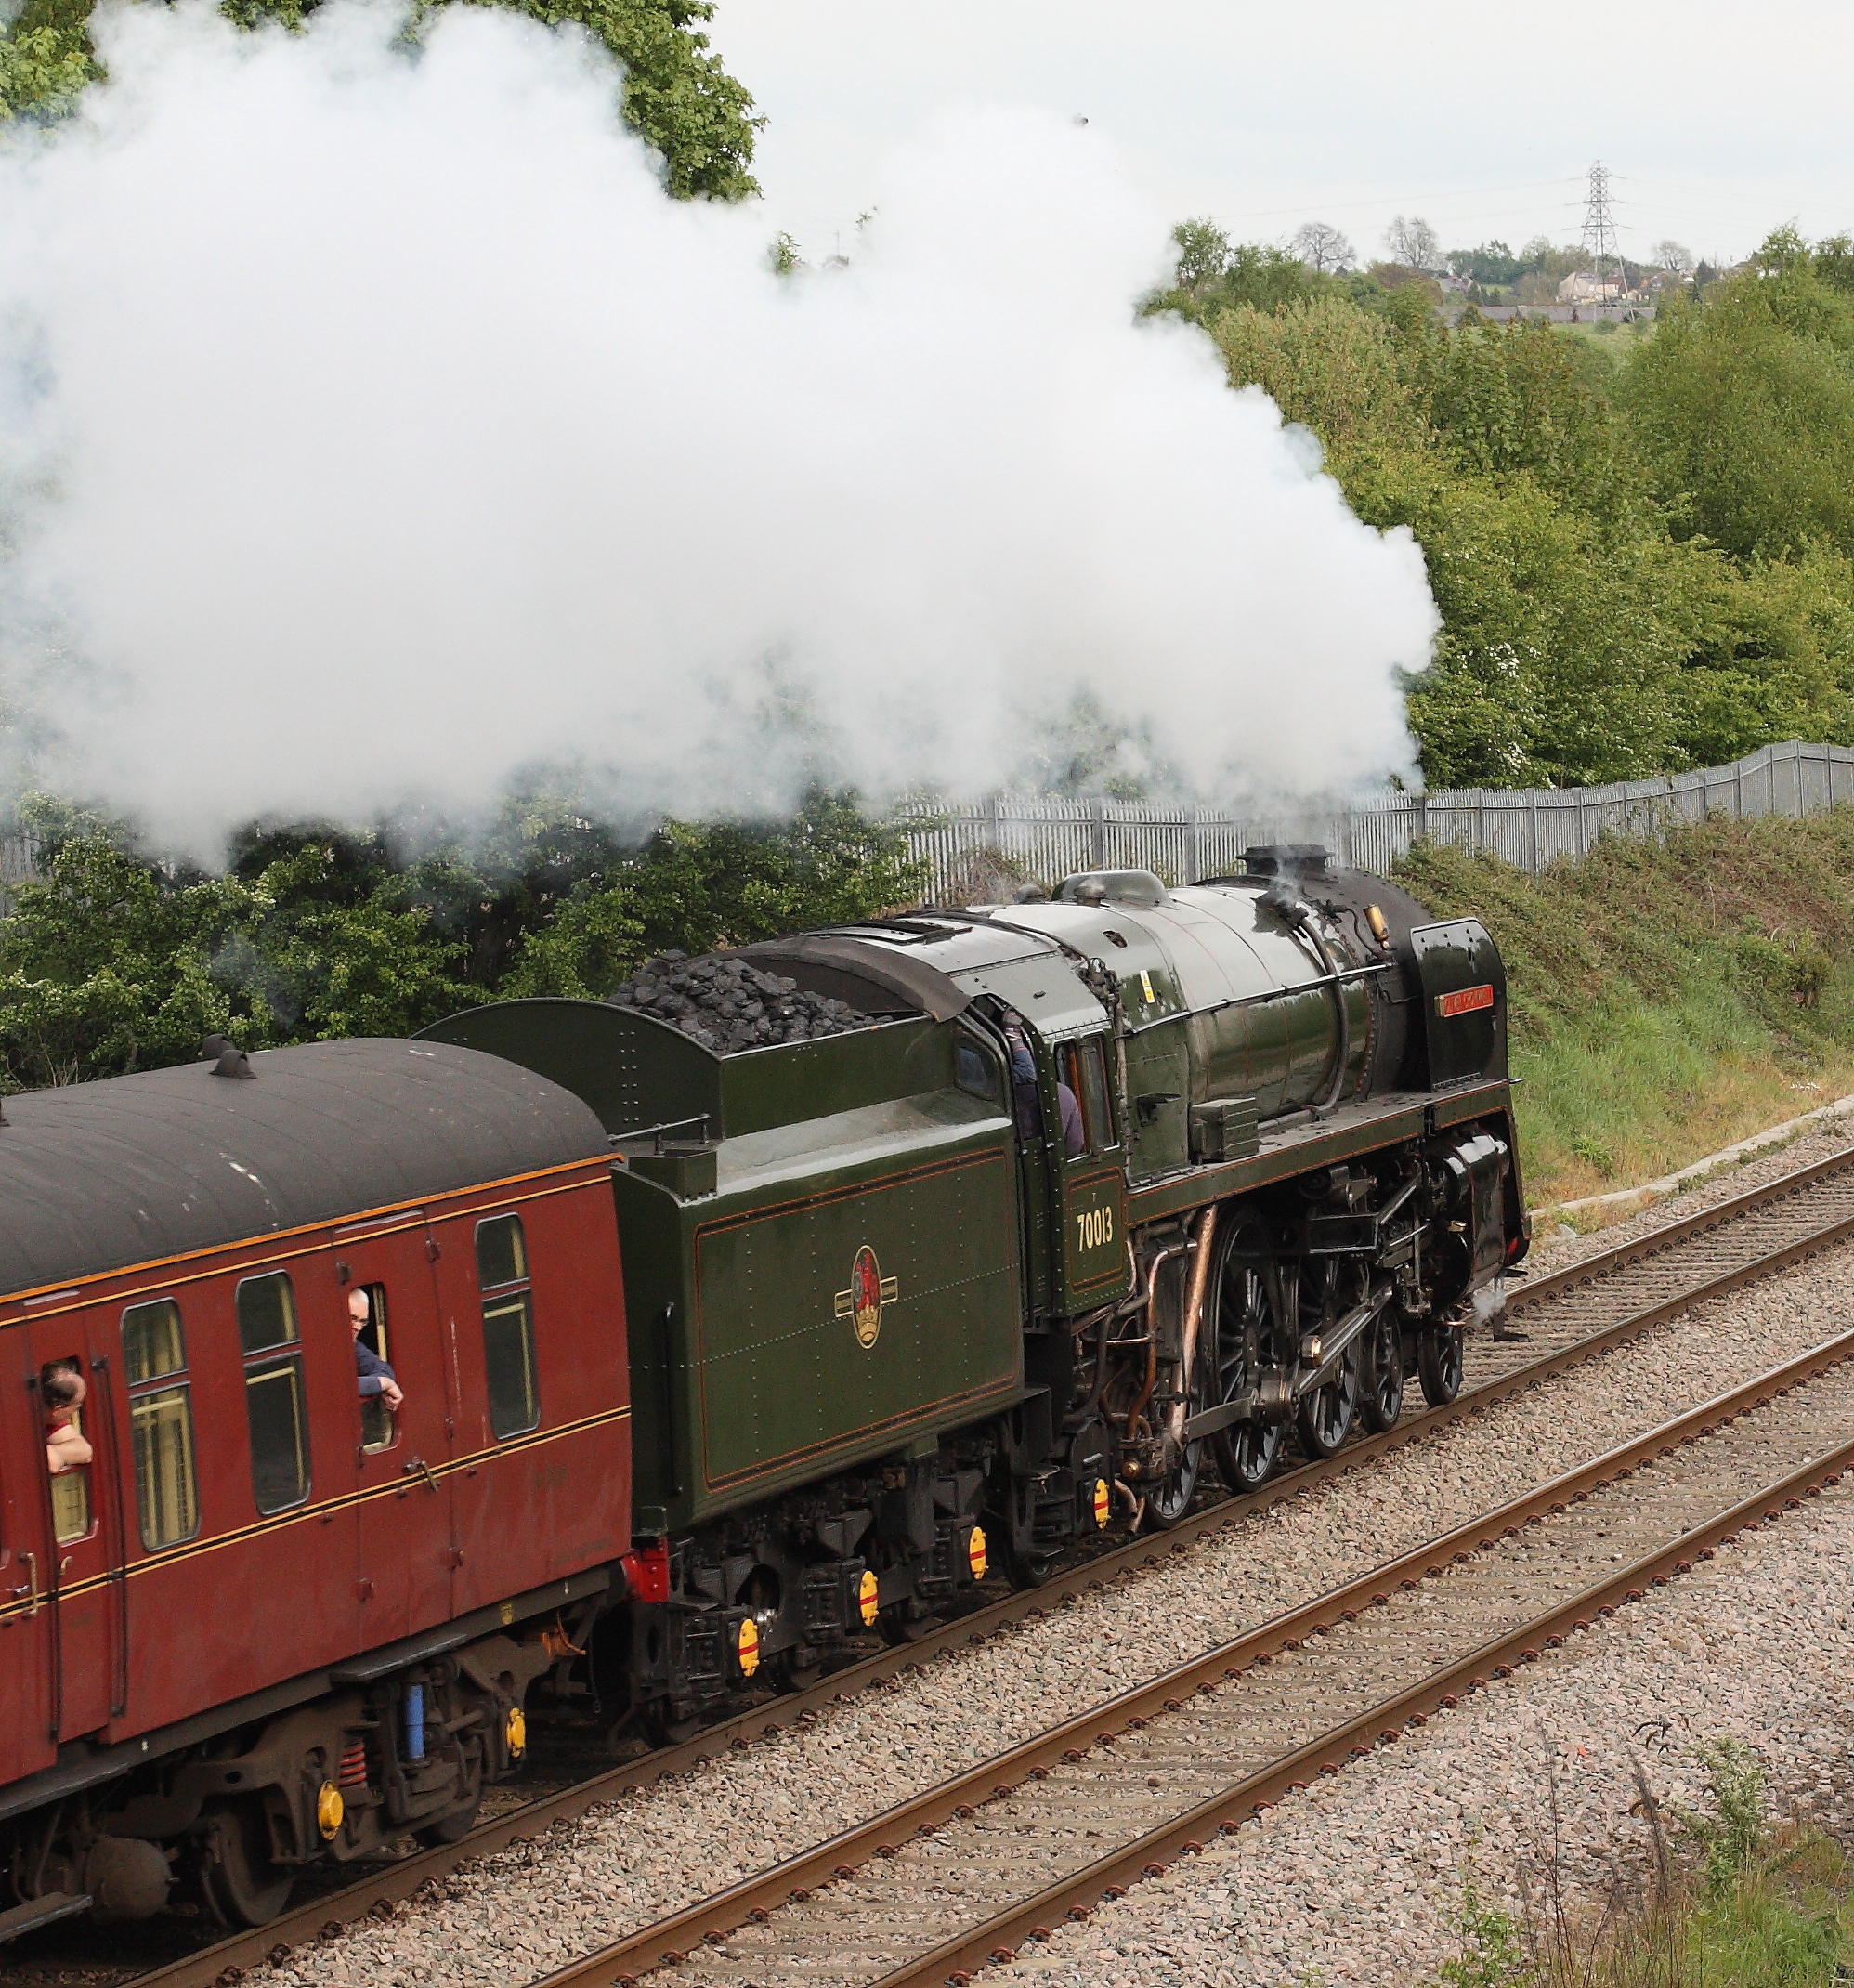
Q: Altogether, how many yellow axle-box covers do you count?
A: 6